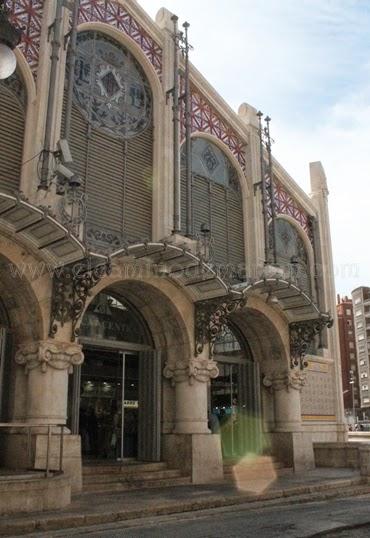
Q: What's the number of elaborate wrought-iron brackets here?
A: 3